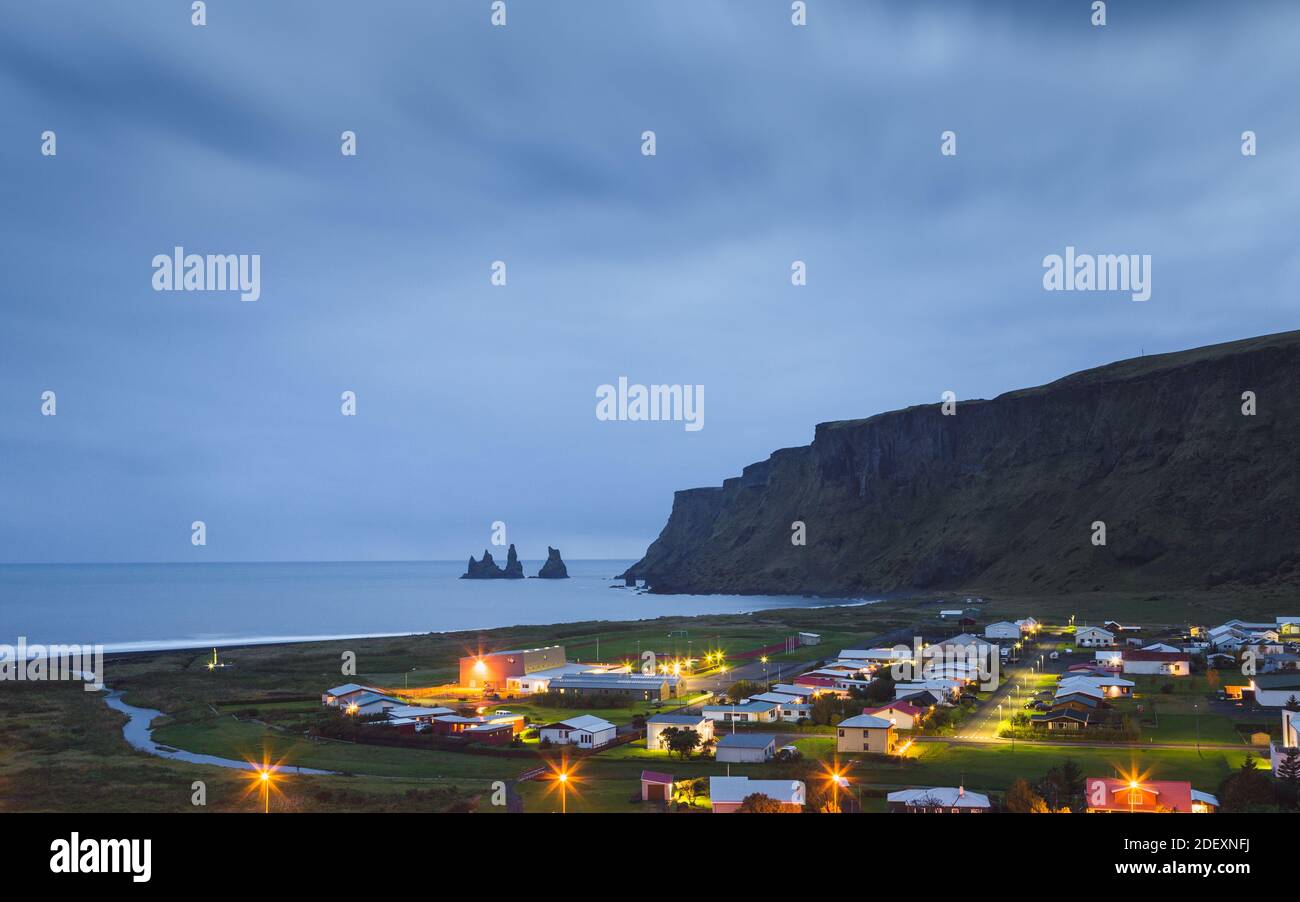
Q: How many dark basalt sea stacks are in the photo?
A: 3